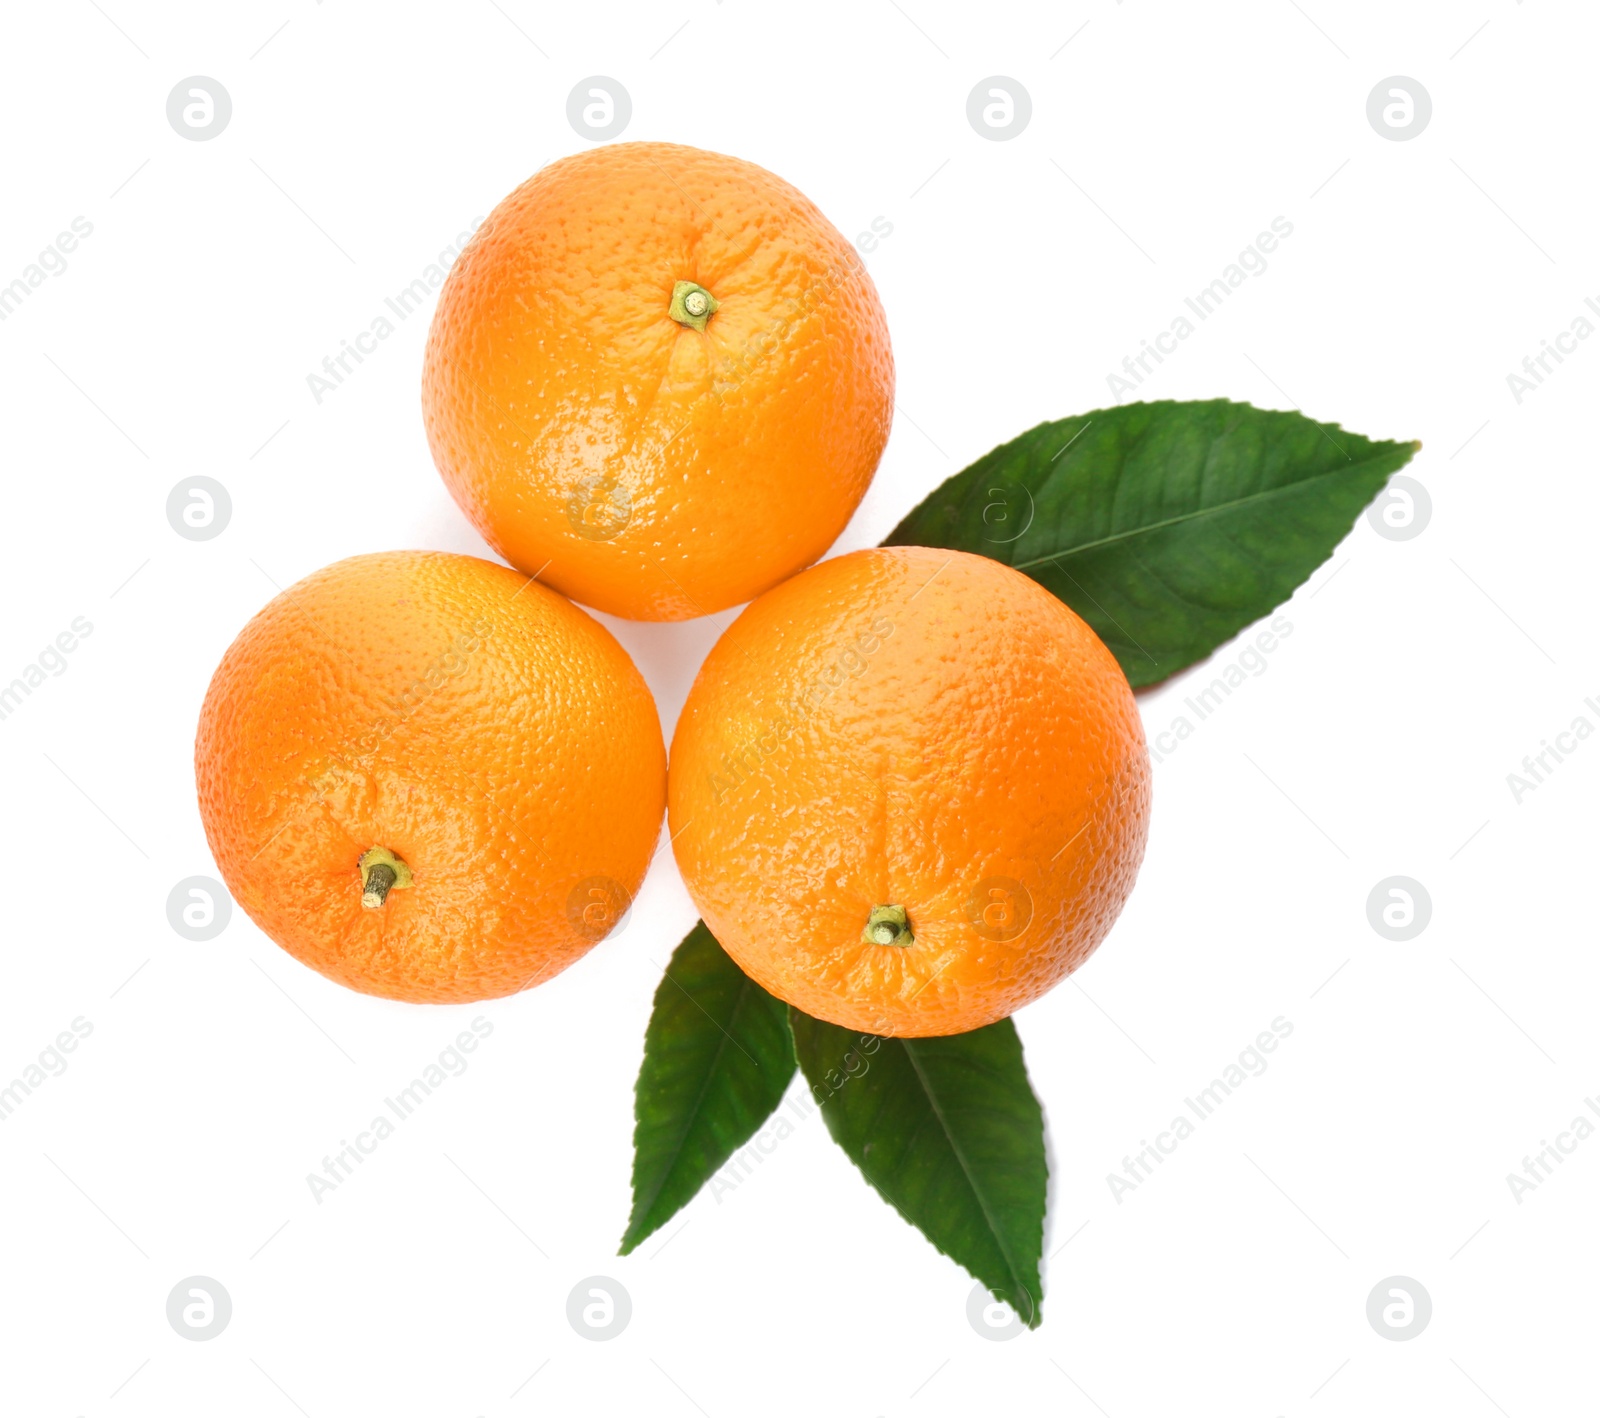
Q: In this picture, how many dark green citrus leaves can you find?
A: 3